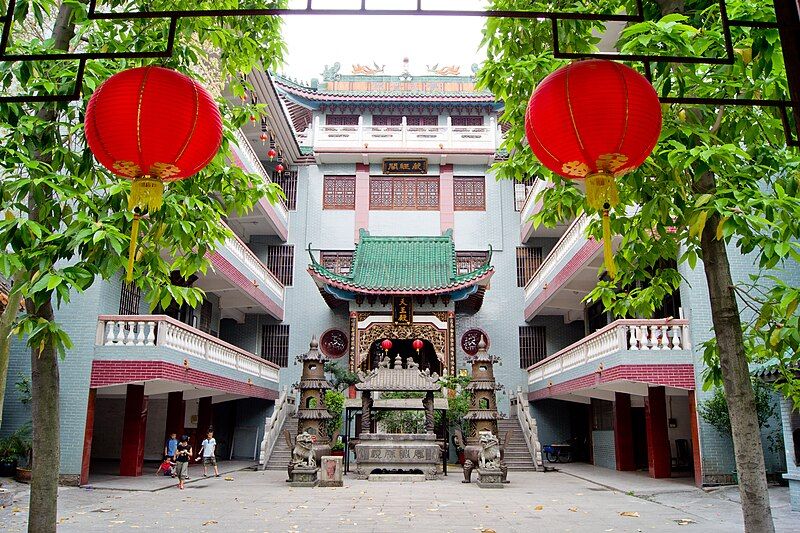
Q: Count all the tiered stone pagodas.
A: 2